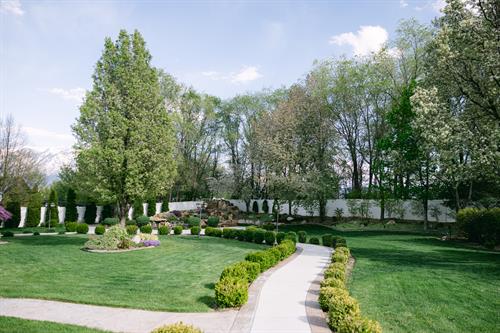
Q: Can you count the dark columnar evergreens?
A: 12